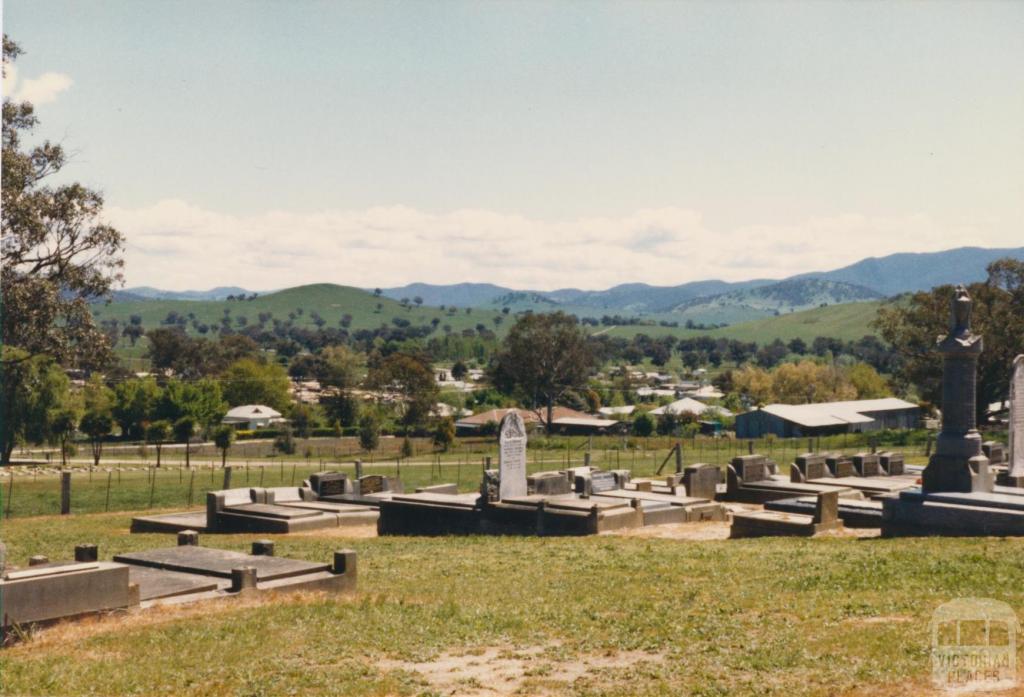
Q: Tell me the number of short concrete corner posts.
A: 6